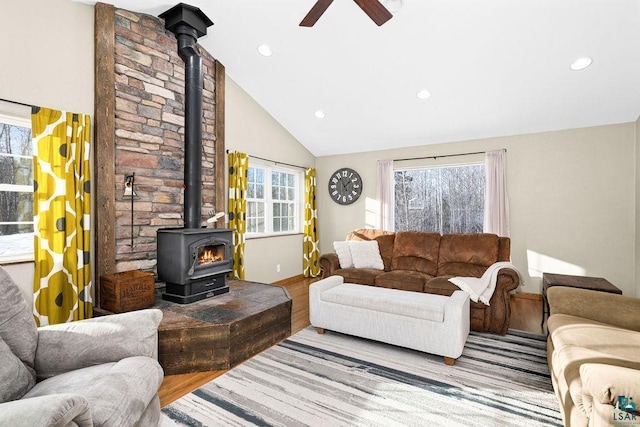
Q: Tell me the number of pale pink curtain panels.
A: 2